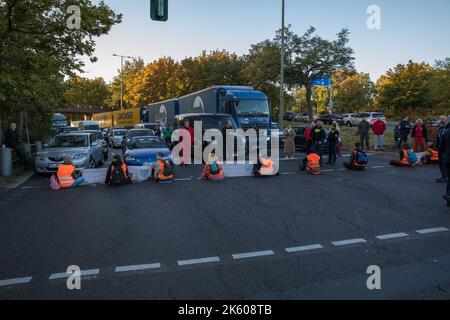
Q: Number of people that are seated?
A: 9